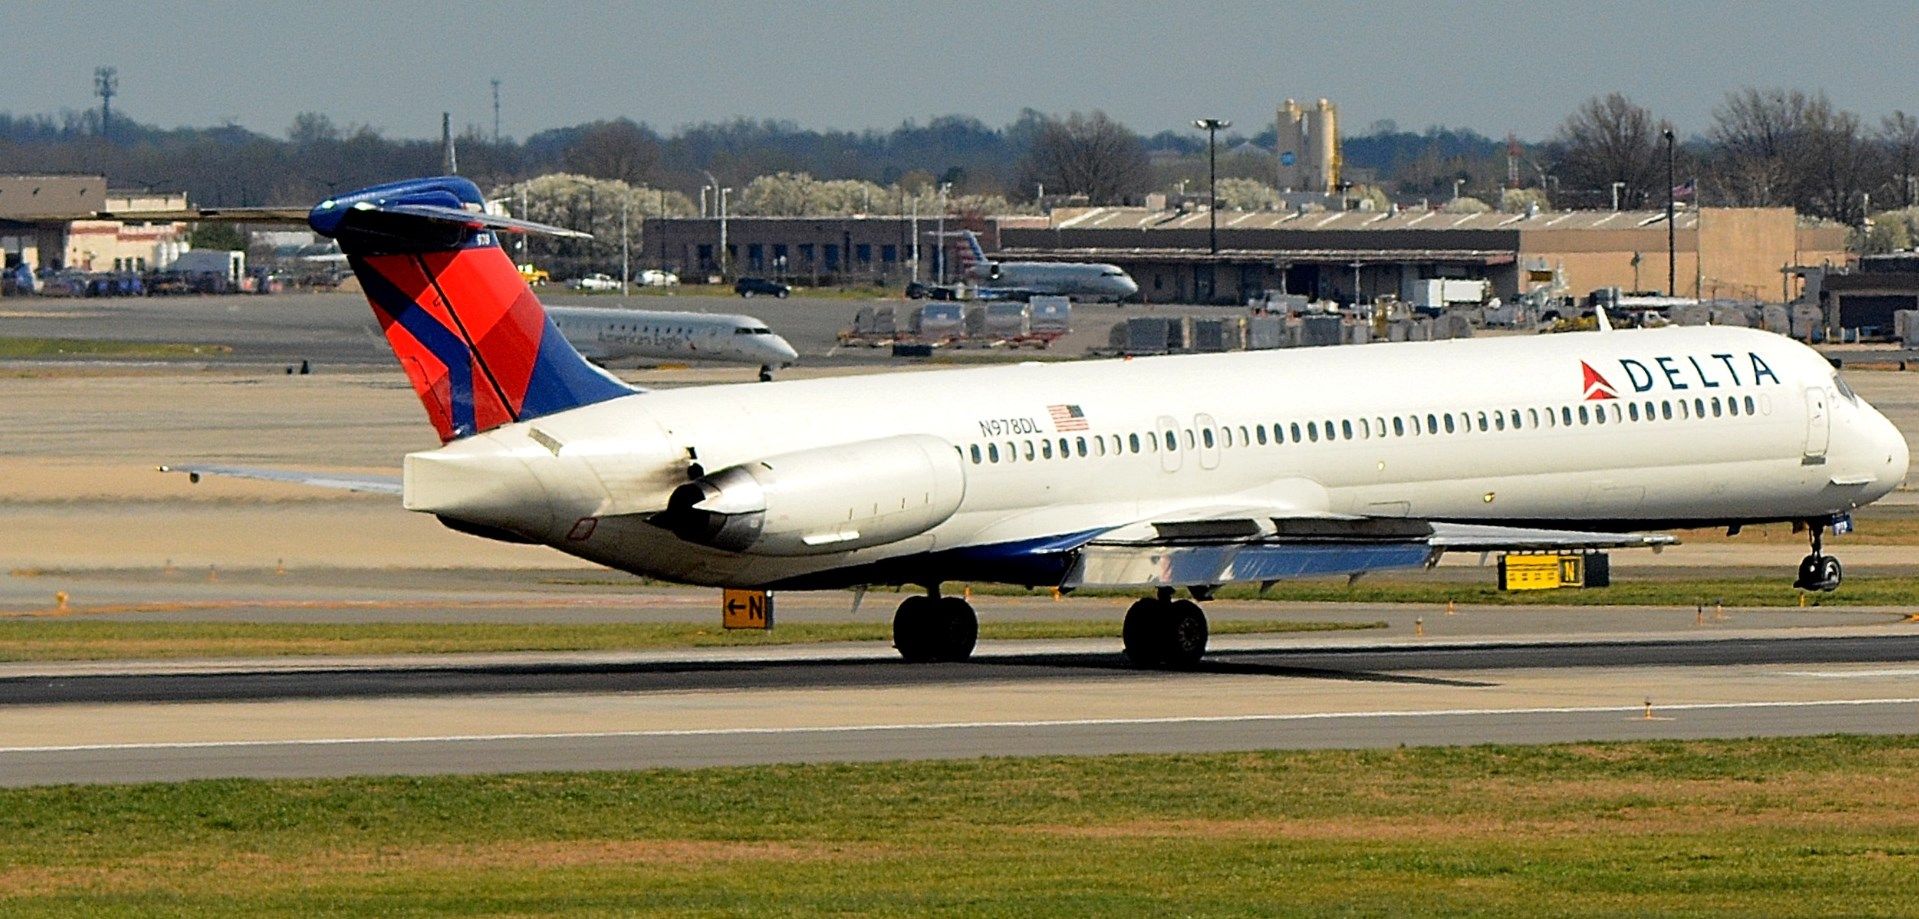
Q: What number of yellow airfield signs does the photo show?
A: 2